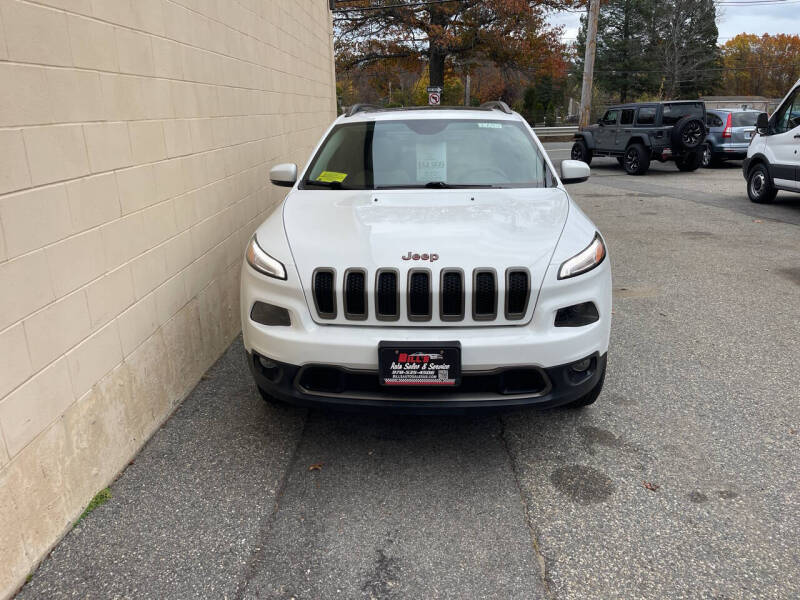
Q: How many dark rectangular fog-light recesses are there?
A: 2